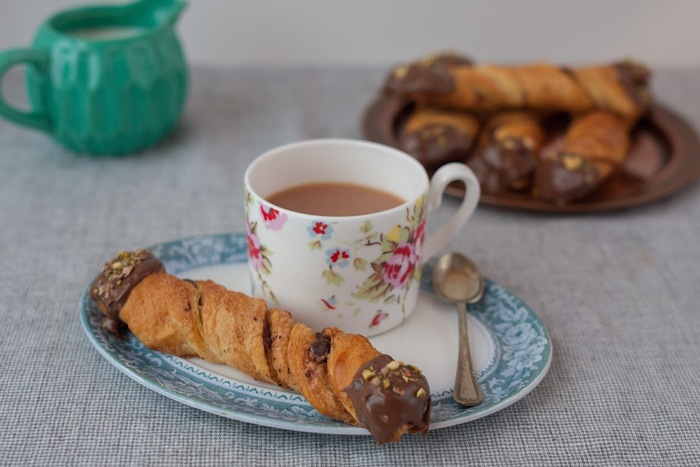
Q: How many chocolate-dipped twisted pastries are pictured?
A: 5